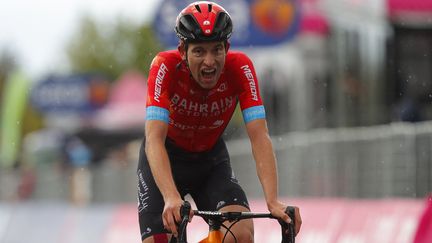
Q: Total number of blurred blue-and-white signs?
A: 2